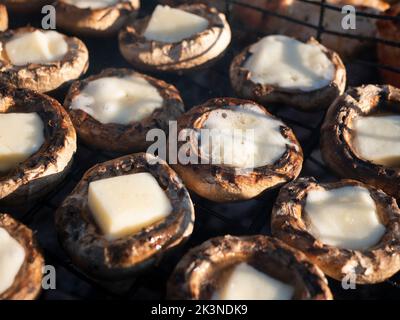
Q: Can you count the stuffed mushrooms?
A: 12